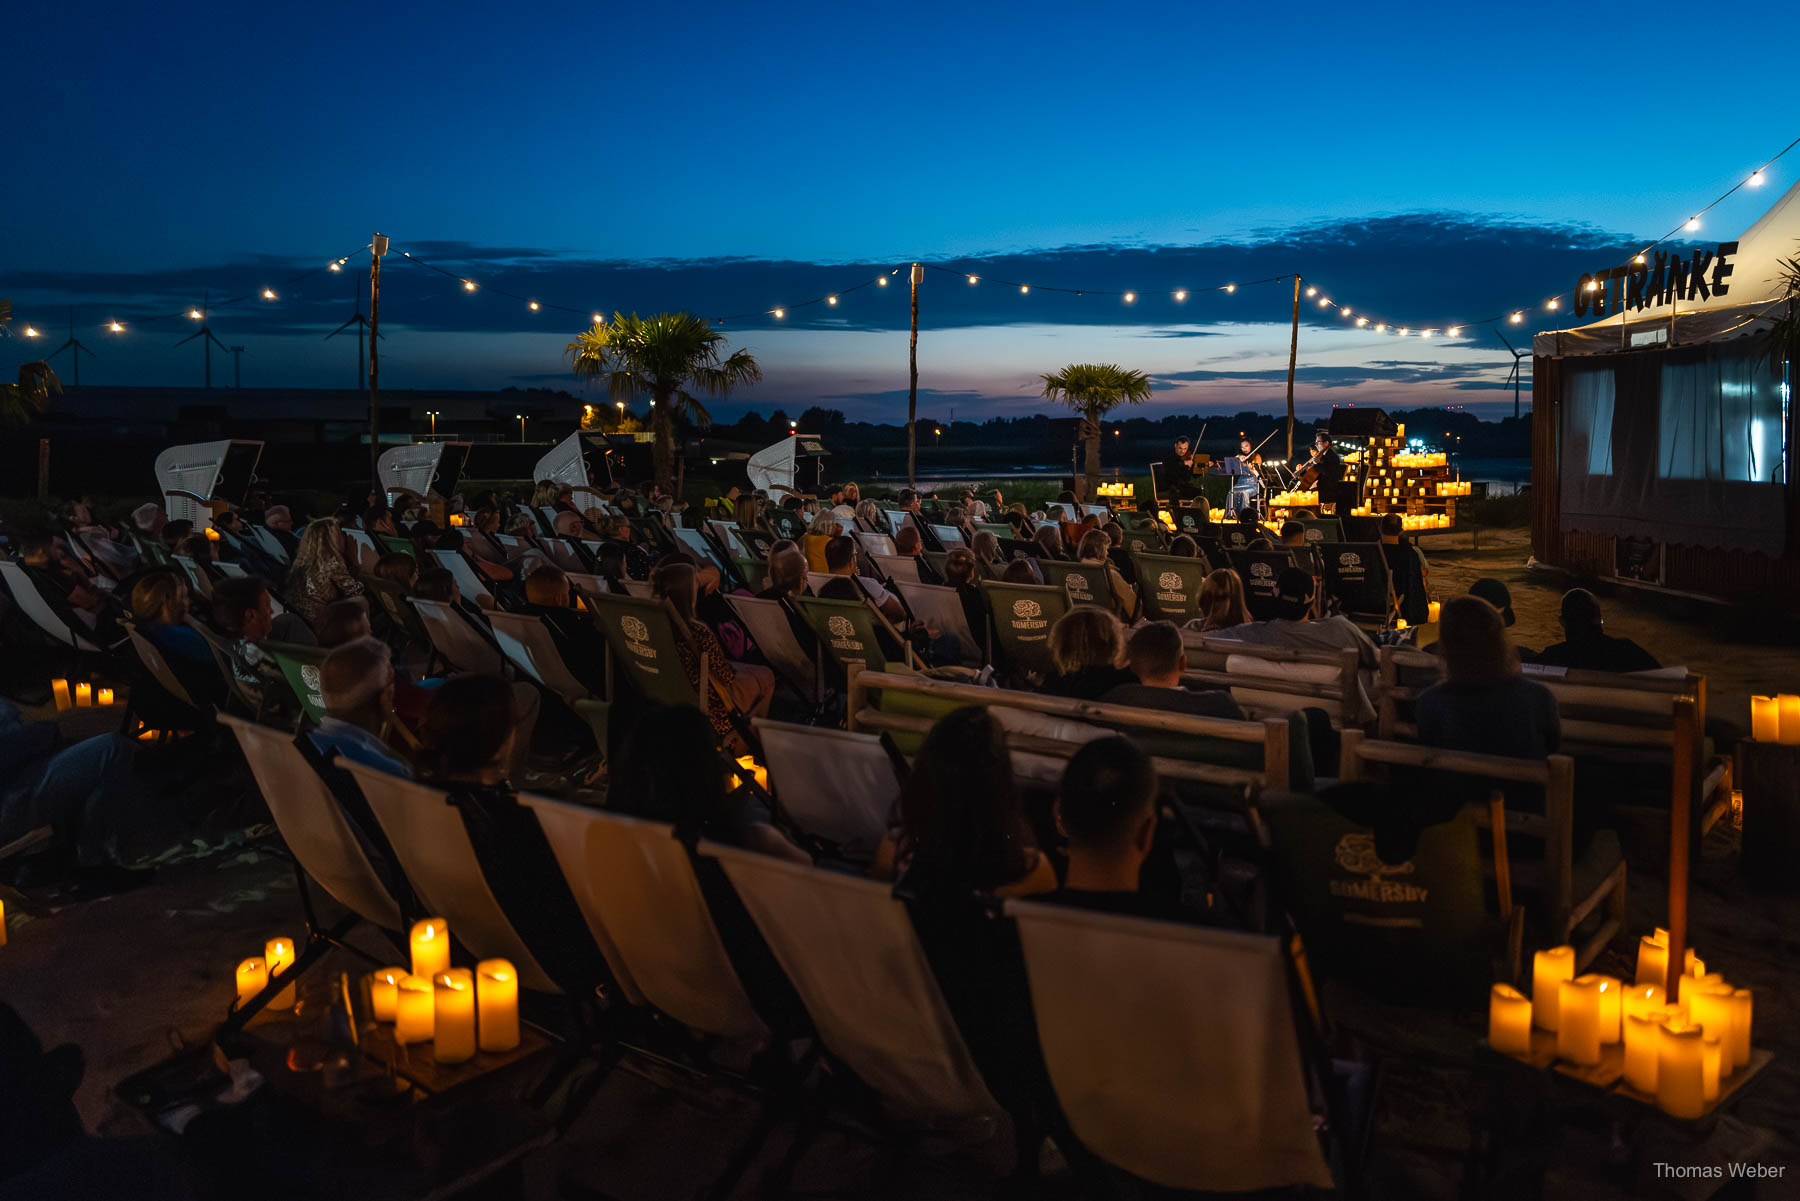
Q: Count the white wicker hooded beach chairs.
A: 4